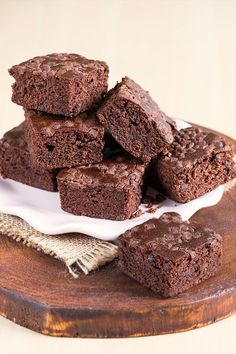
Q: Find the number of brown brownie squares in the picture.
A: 7